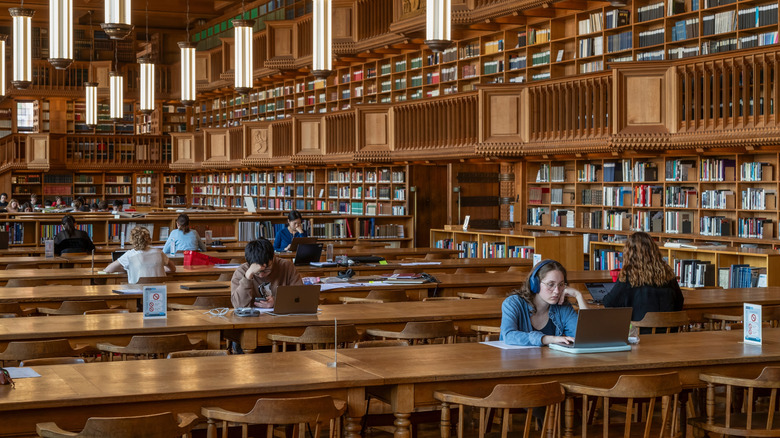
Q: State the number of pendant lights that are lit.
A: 11